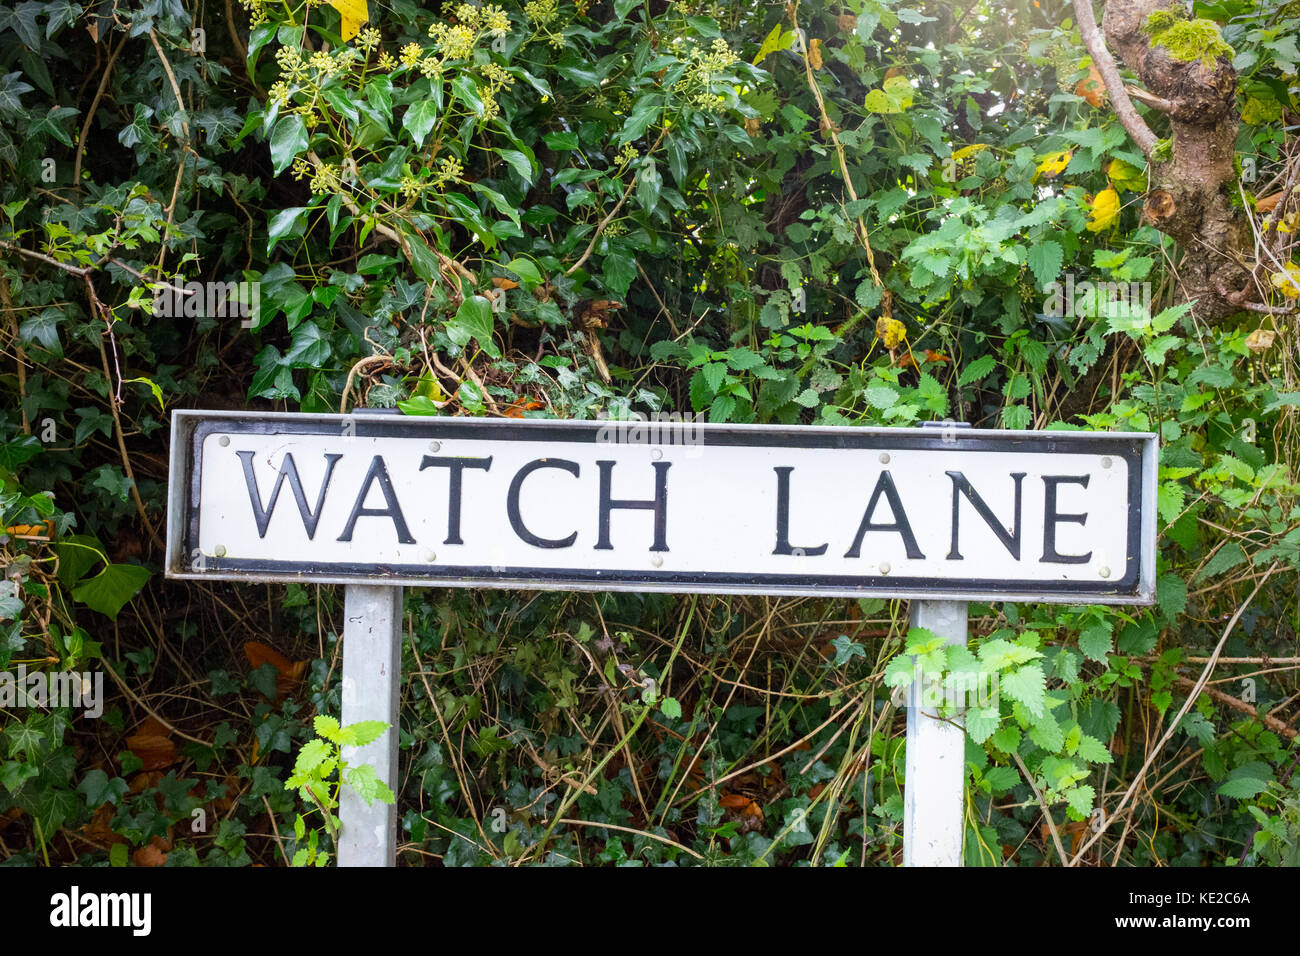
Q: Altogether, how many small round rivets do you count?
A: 10